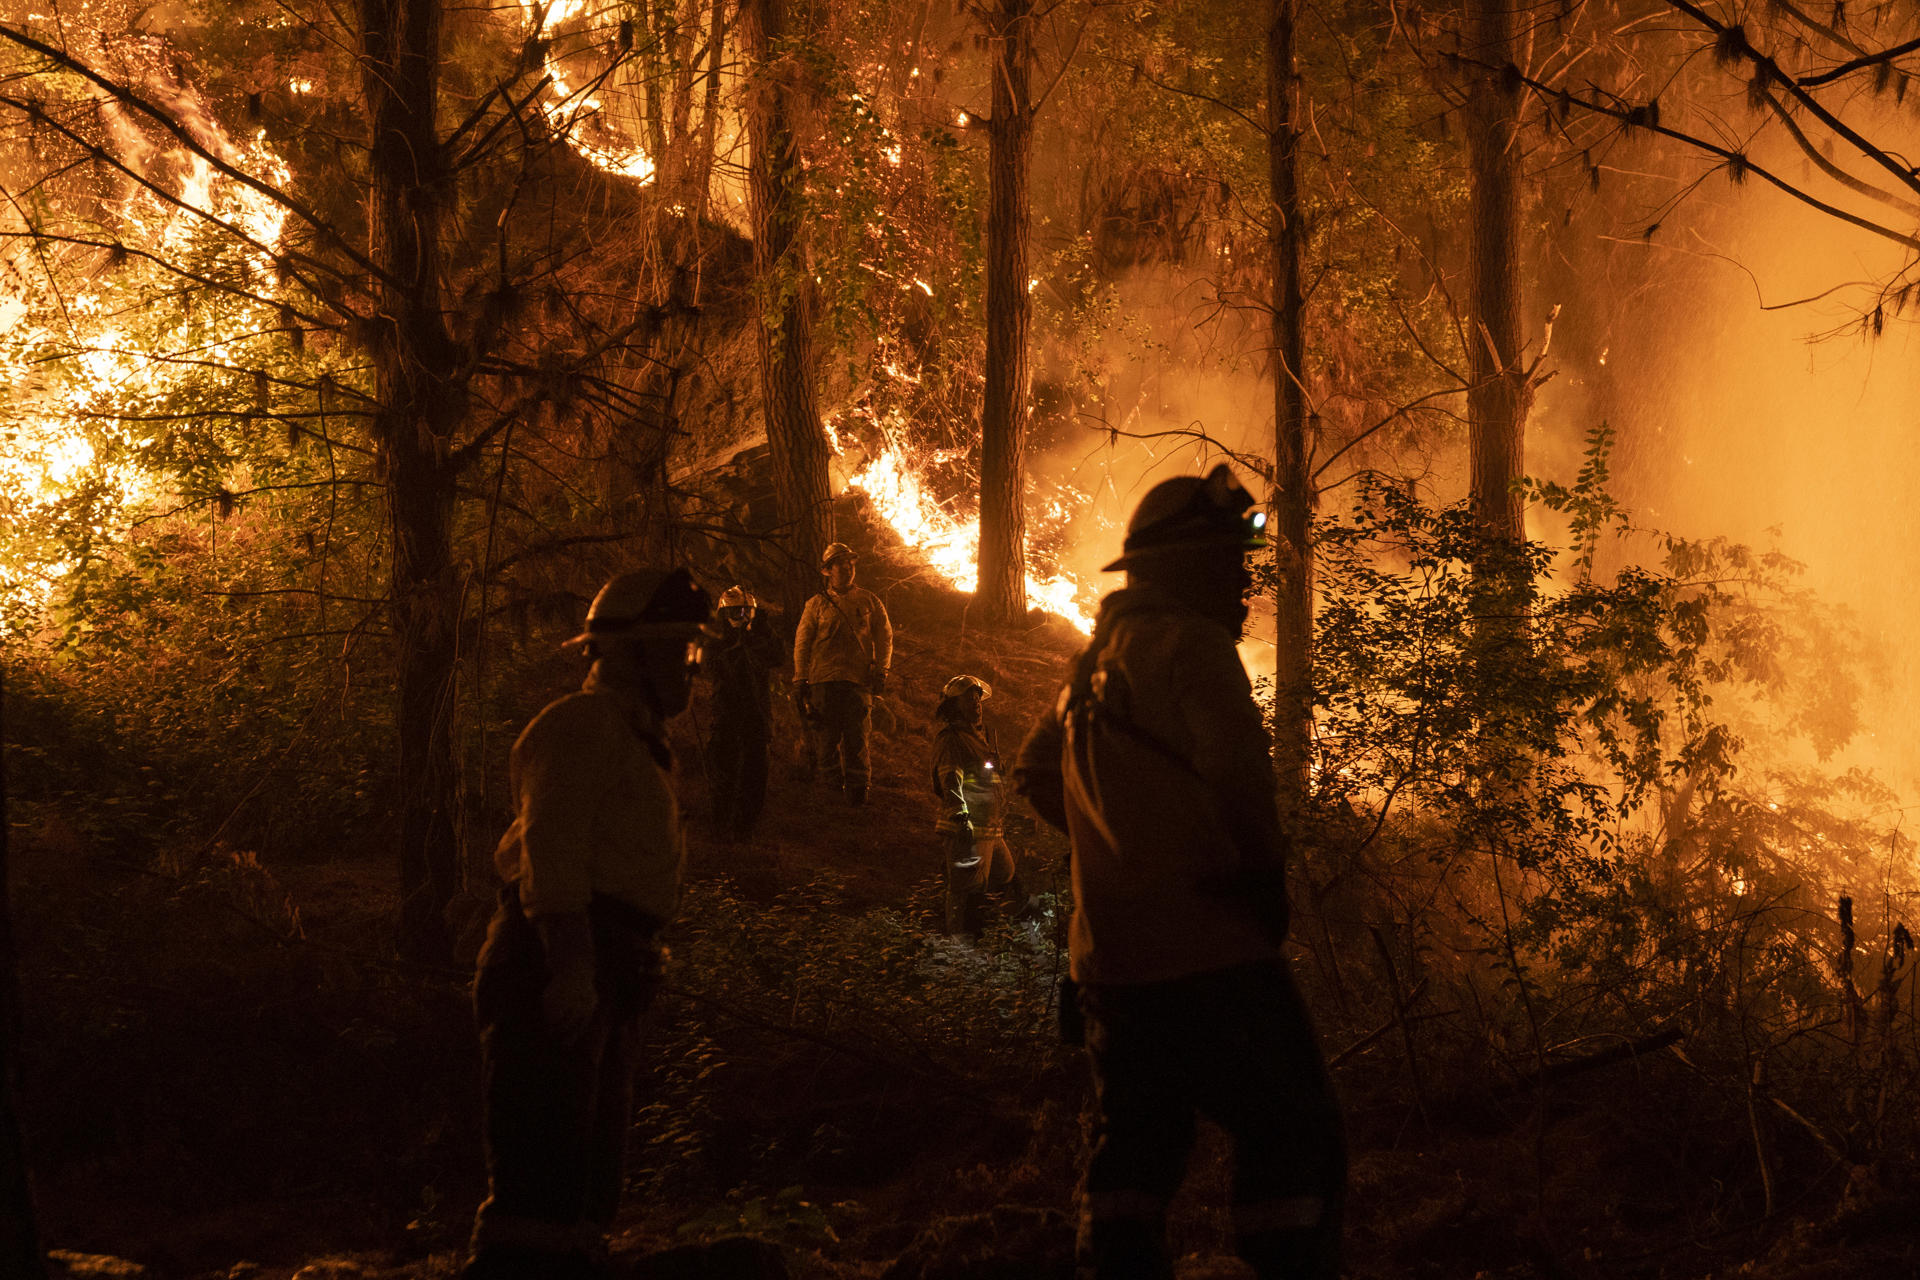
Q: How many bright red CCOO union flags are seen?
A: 0